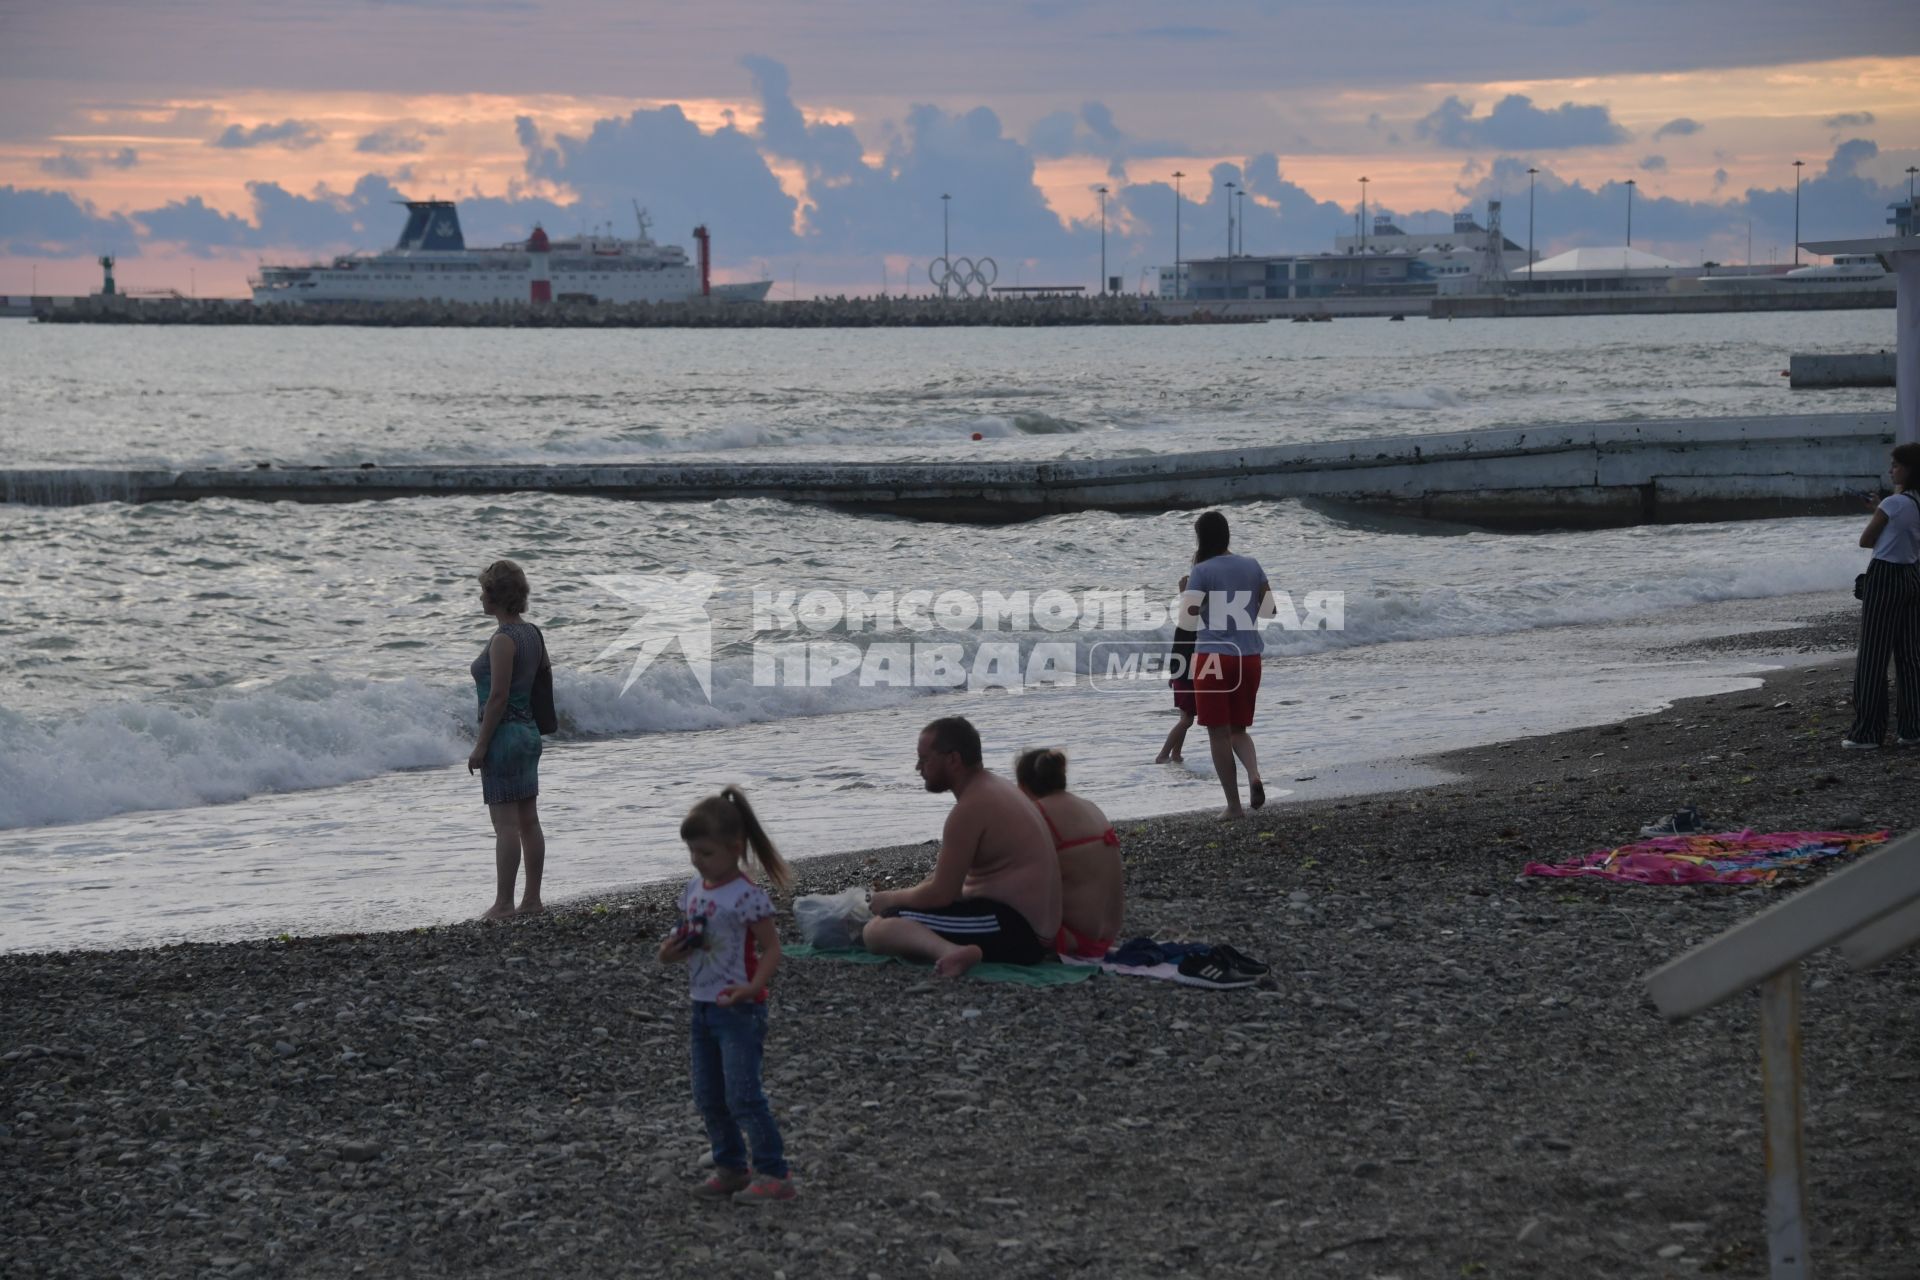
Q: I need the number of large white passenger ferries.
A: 1